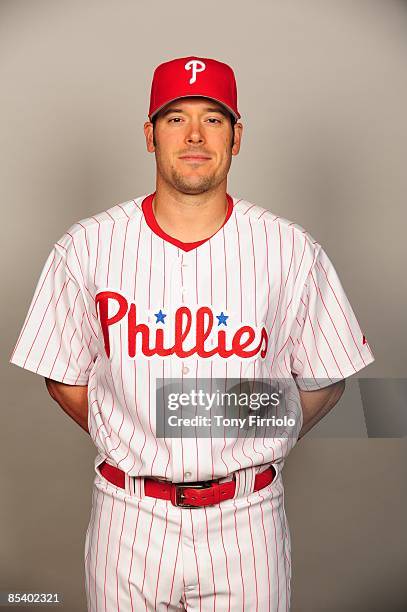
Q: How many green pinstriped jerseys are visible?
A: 0